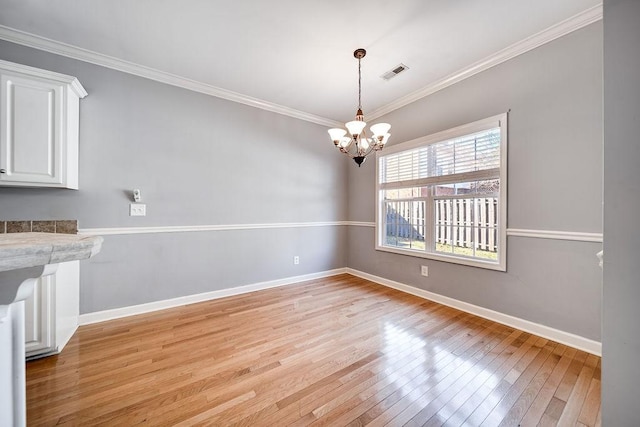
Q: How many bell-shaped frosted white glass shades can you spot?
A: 6